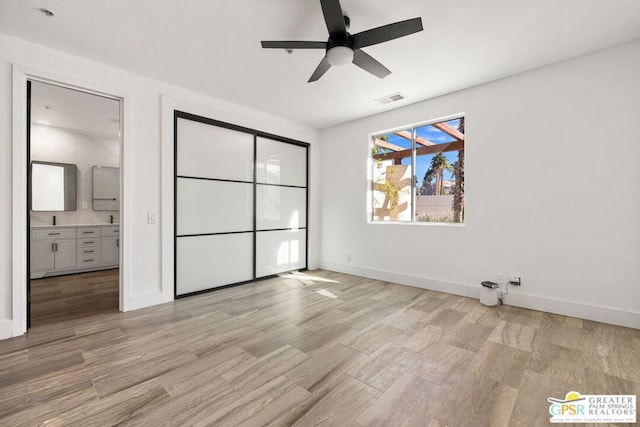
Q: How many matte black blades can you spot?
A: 5